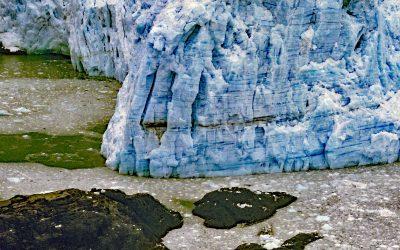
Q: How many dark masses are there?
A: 3